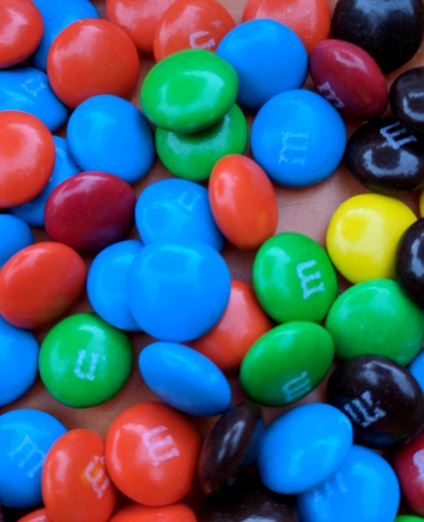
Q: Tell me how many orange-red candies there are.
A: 13